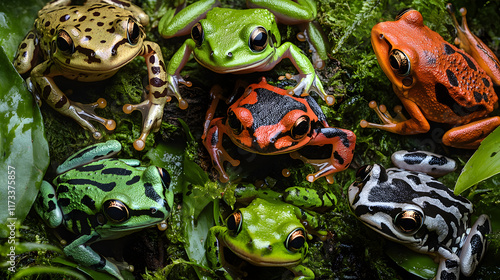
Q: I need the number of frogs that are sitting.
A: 7